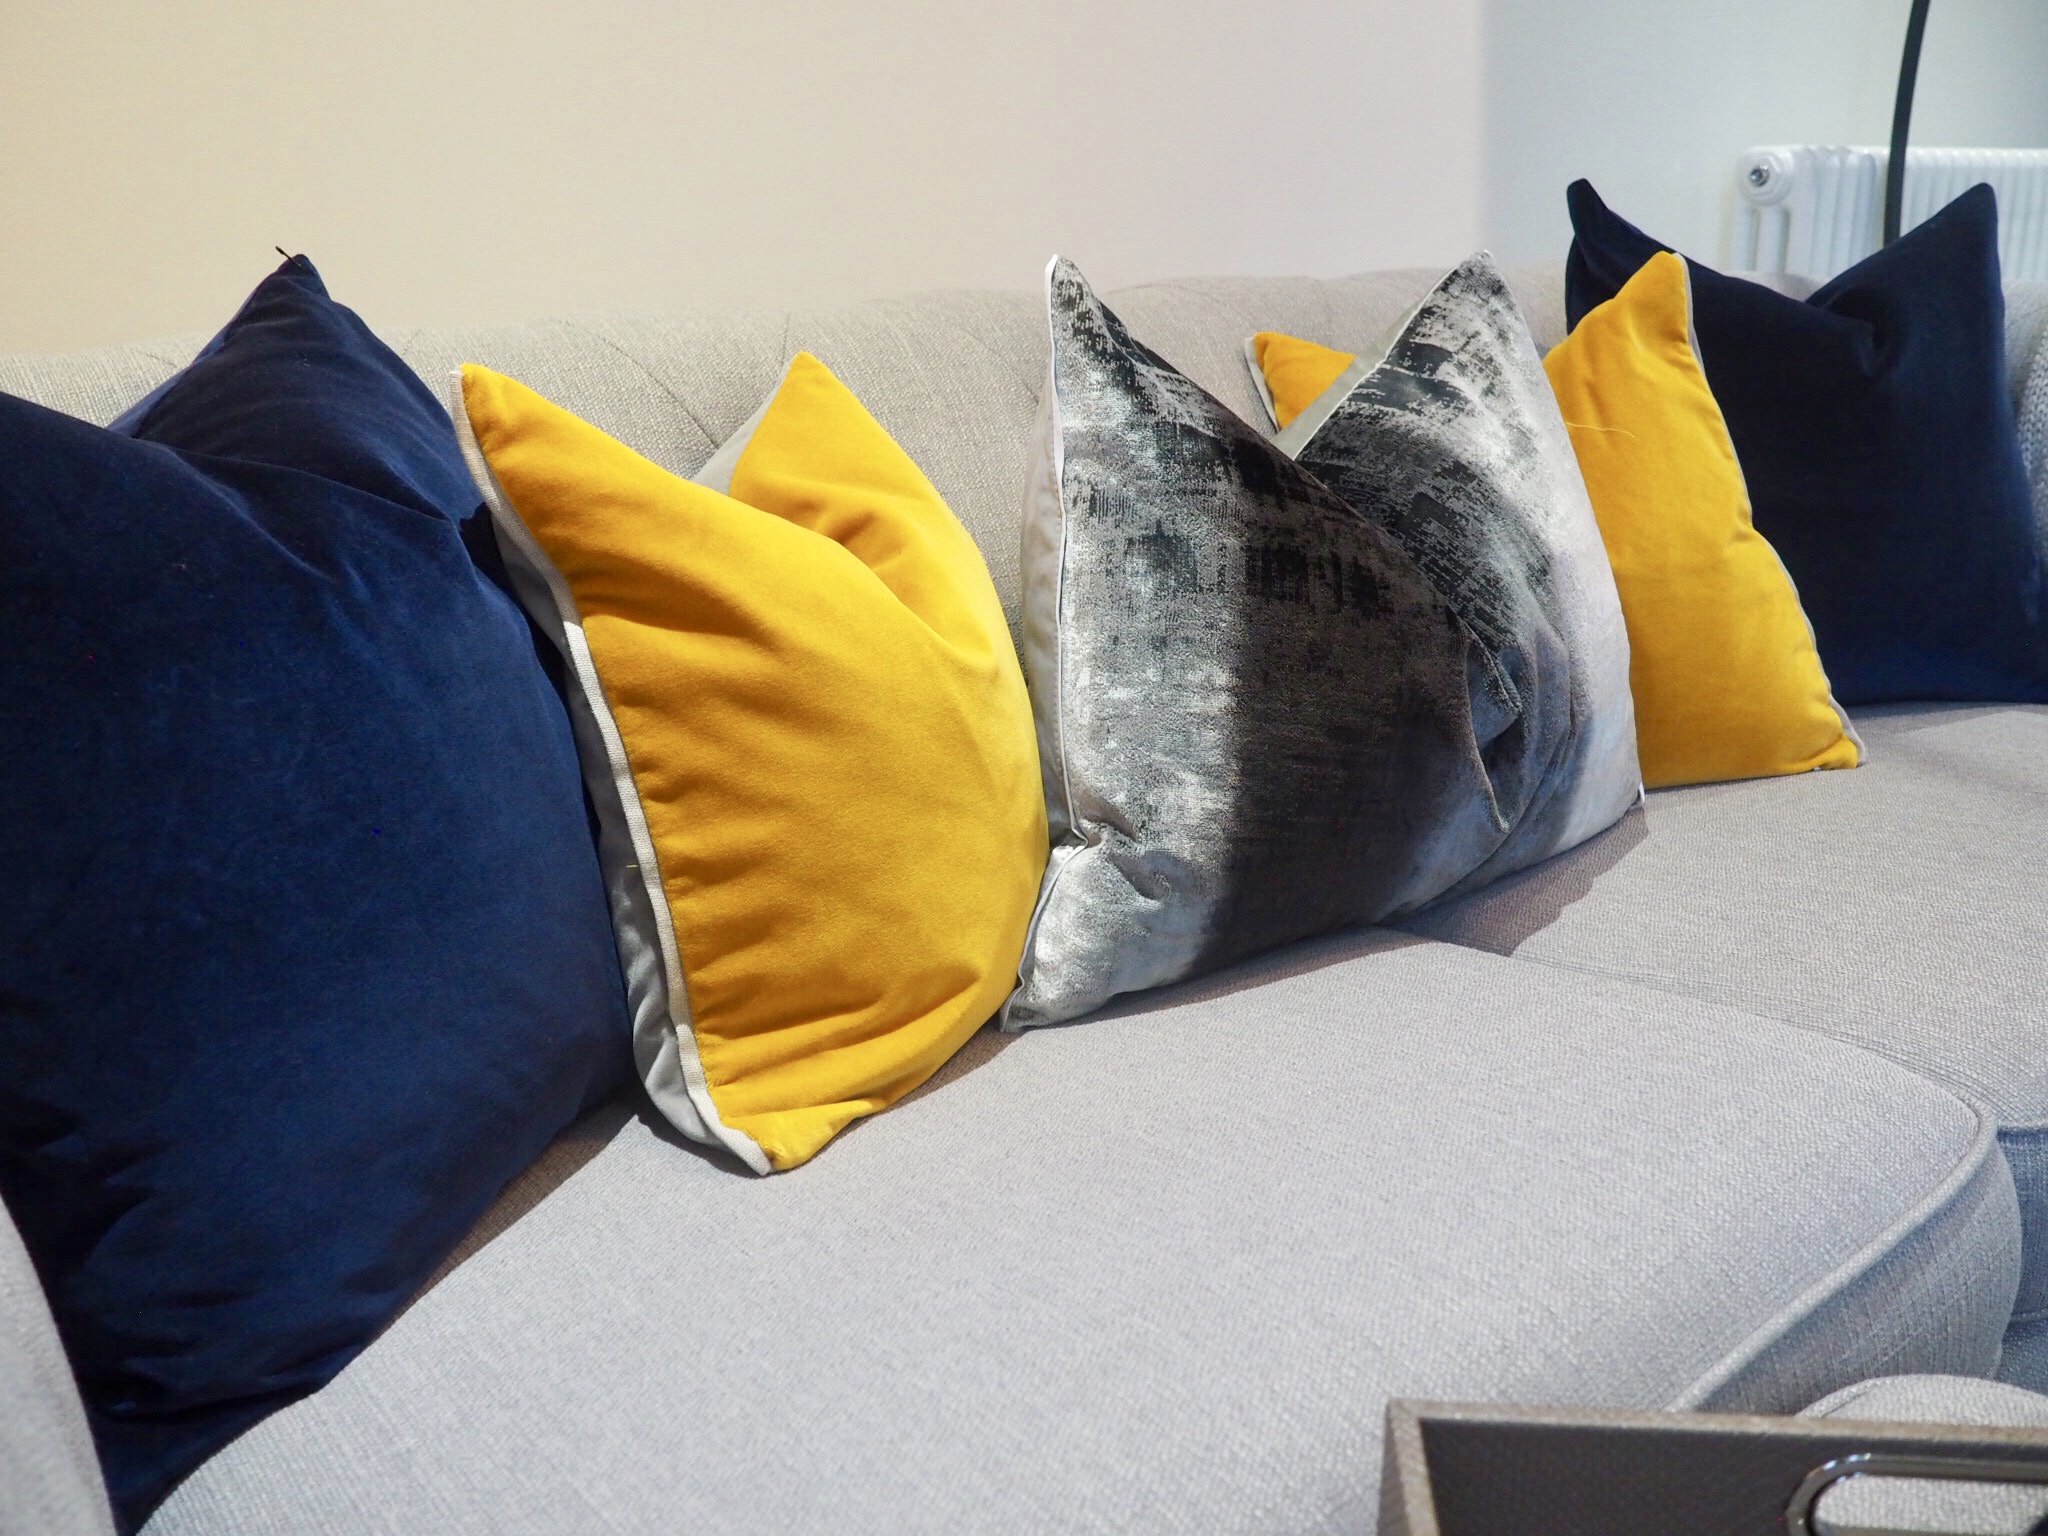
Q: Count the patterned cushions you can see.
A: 1